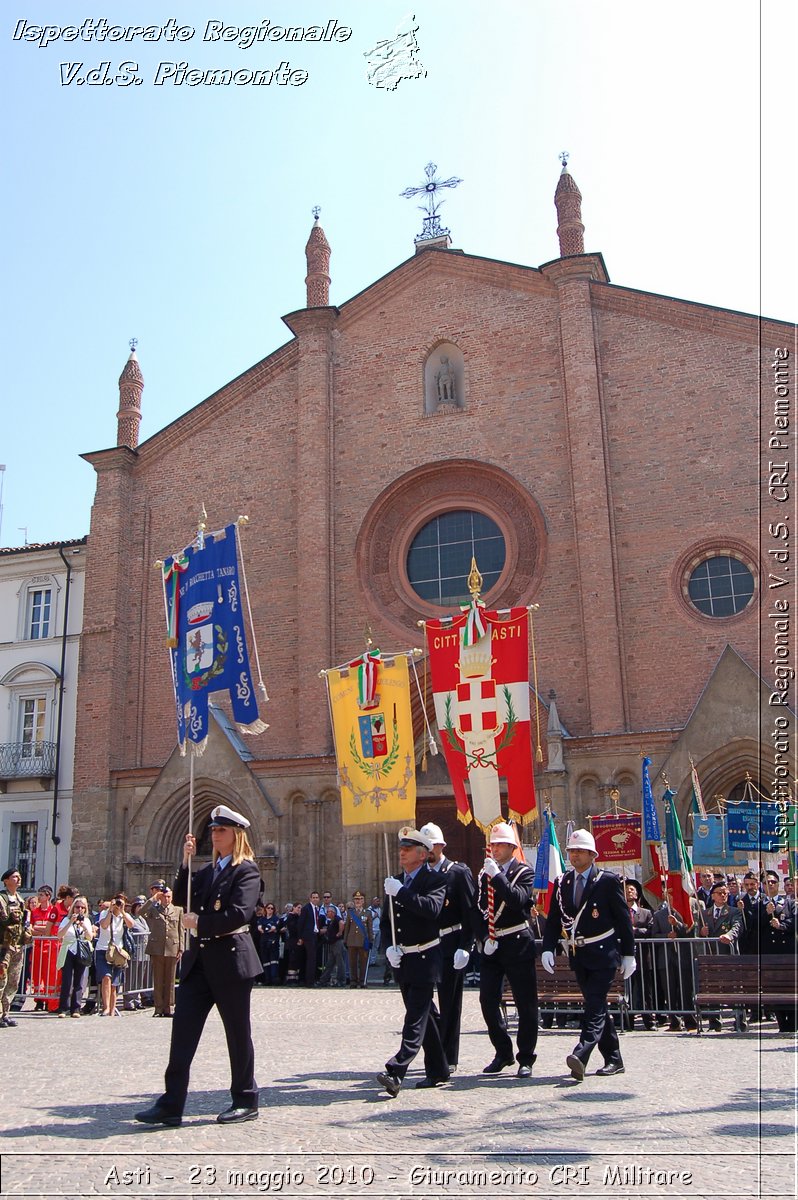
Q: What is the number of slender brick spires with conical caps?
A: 3